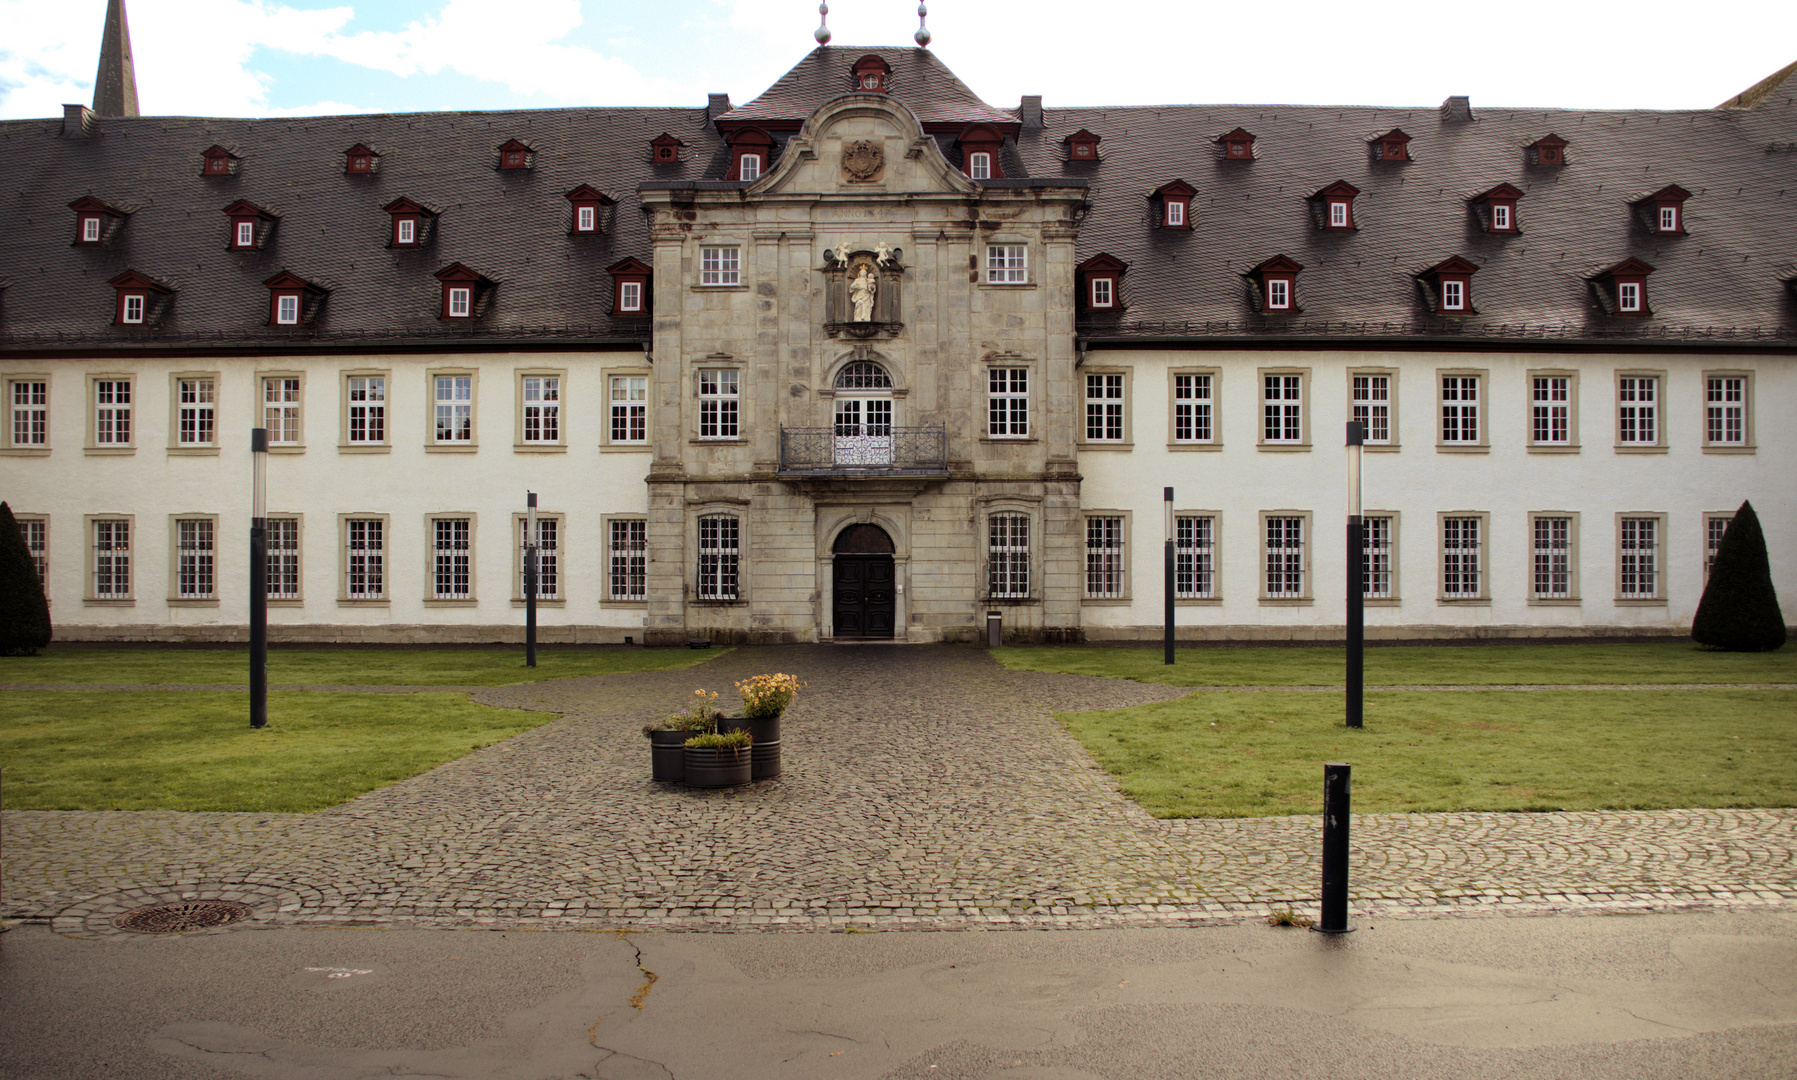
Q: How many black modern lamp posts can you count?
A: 4